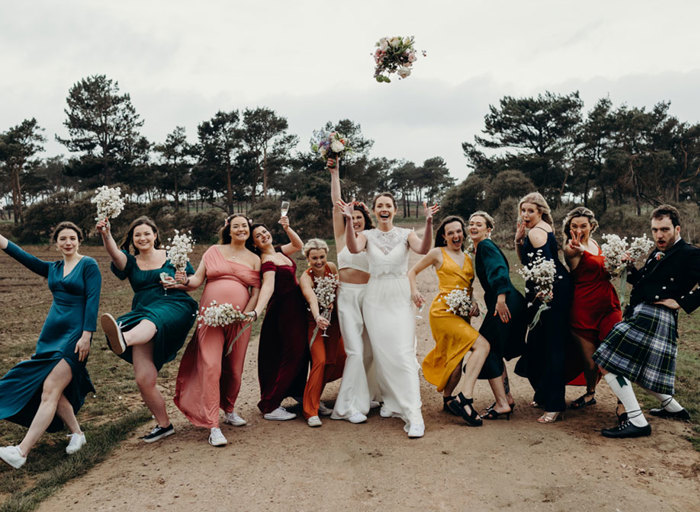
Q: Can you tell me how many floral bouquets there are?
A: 10